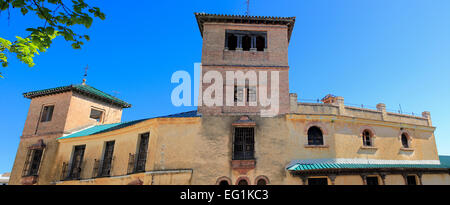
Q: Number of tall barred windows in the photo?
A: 5